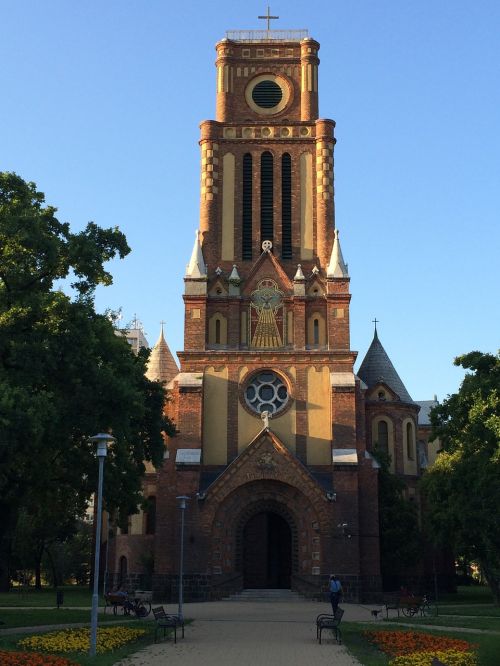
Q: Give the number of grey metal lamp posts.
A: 2